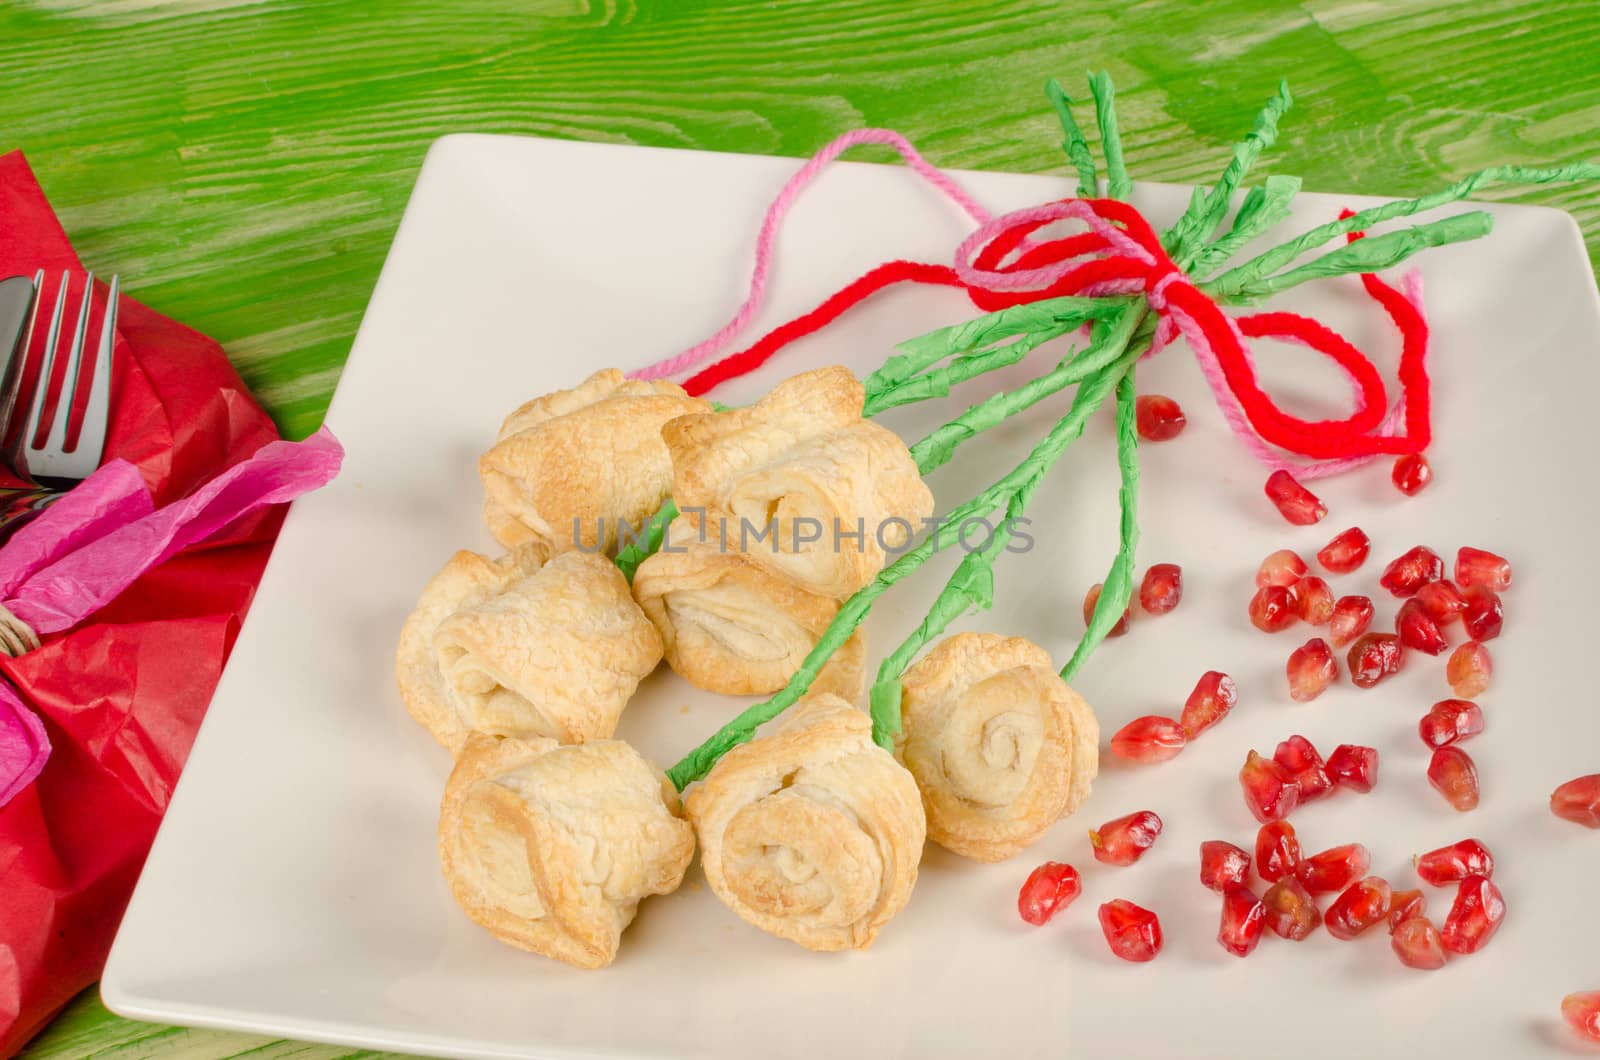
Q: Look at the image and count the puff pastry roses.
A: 7